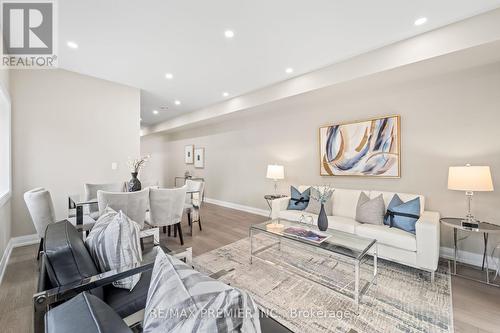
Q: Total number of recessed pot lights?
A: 8